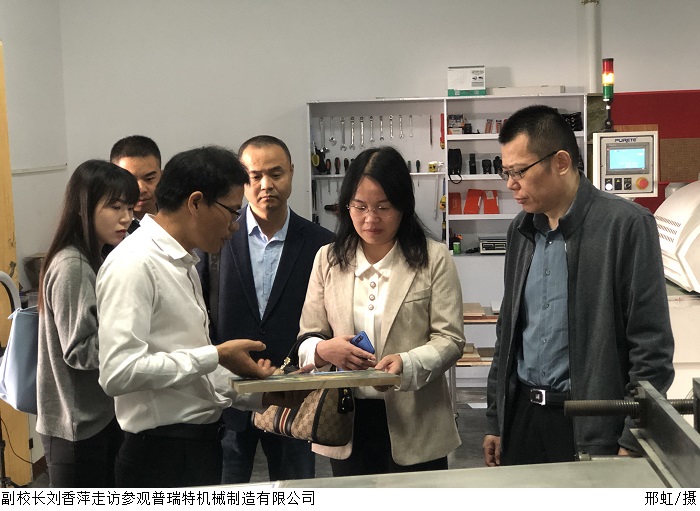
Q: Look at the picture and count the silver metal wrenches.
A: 10